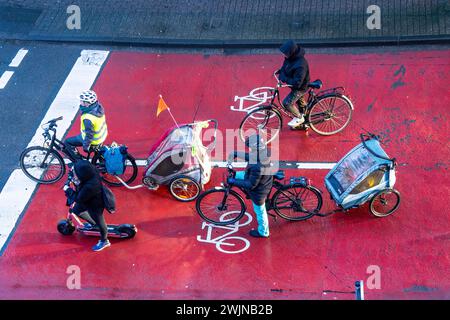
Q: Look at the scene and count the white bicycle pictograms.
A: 2